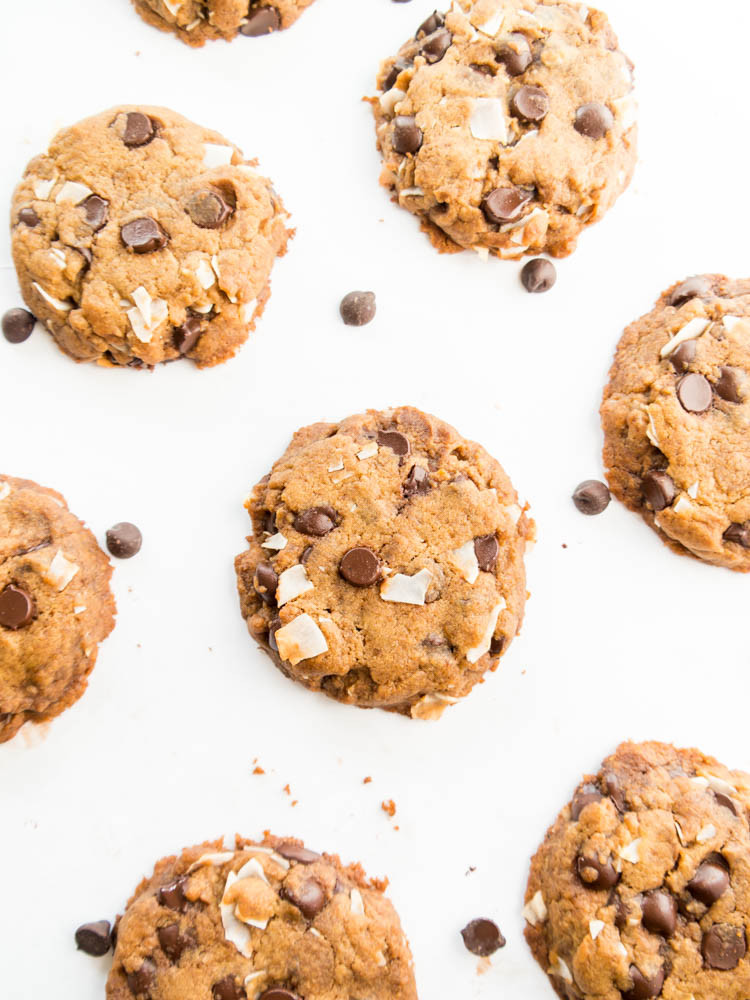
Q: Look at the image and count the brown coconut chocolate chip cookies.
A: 8